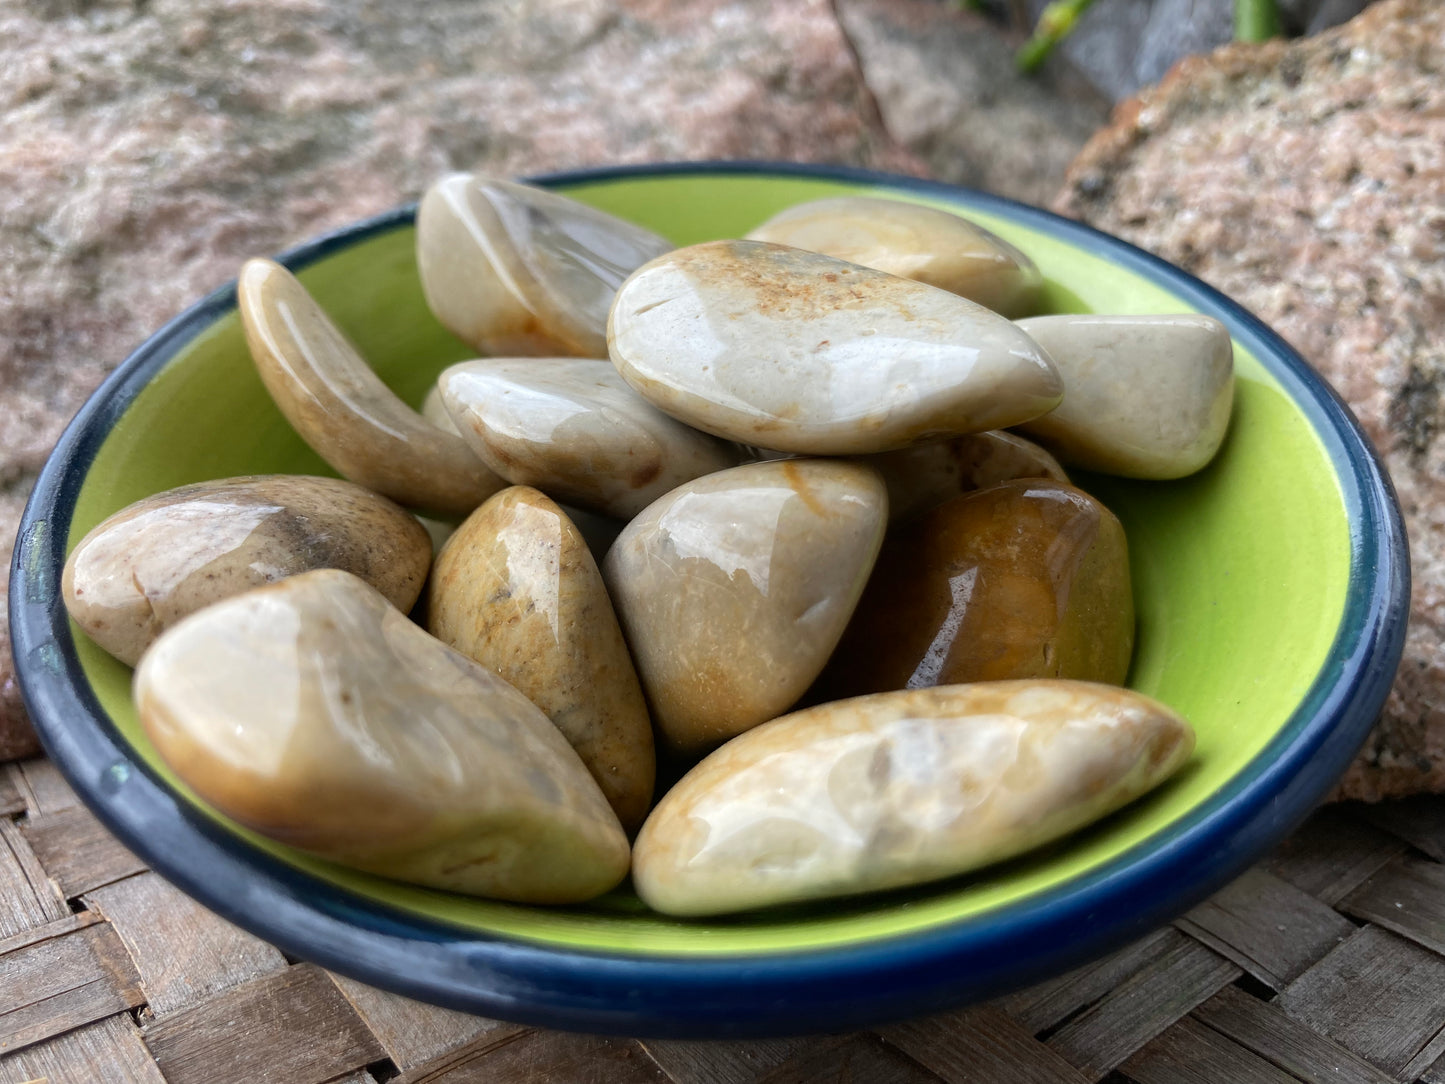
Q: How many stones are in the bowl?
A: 14